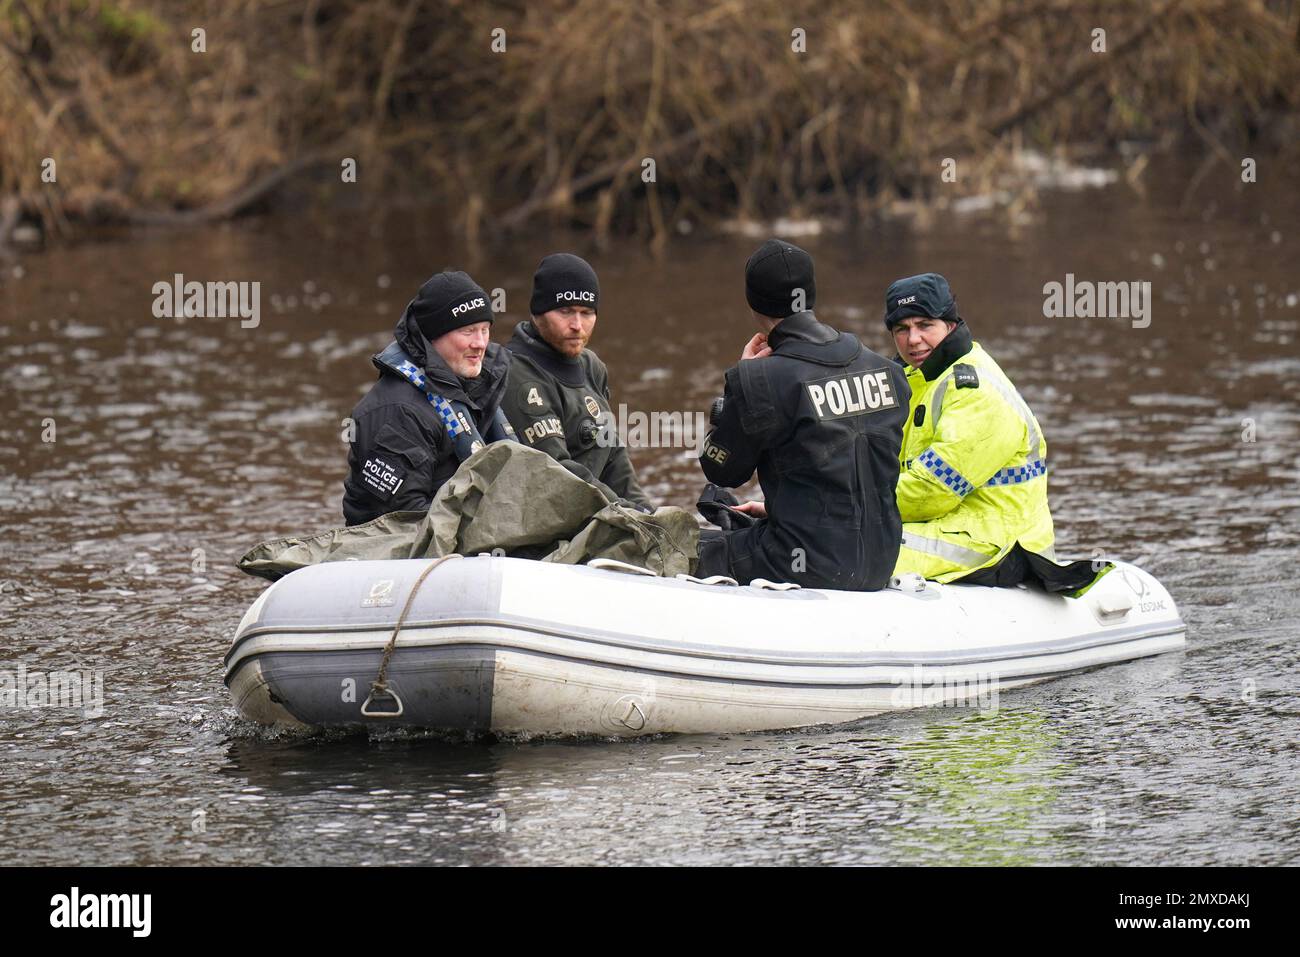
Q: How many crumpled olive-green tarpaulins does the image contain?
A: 1